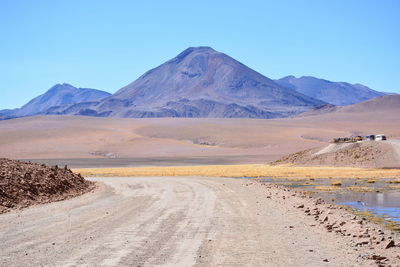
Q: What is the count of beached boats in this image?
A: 0